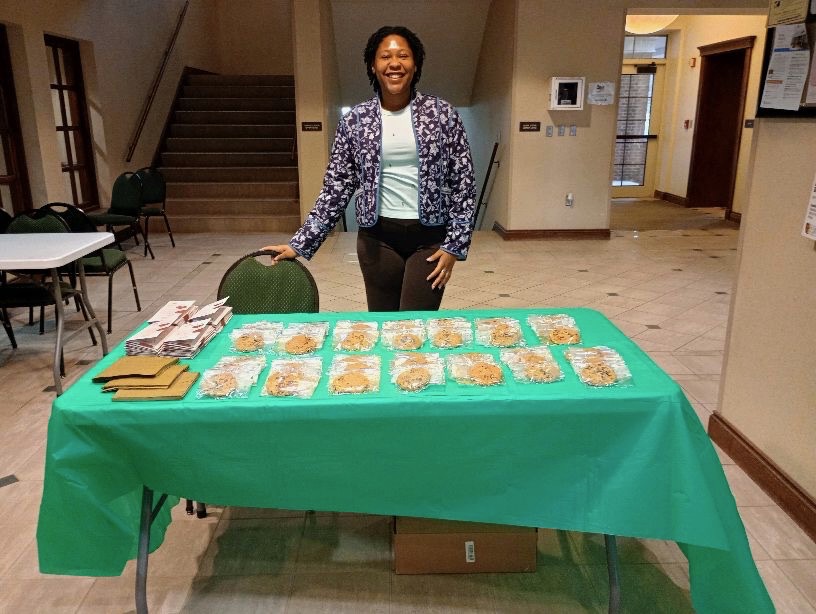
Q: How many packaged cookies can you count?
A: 14